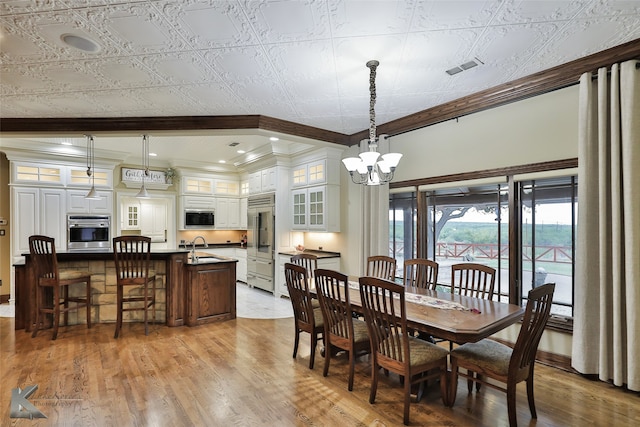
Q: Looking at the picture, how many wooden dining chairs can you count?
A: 8